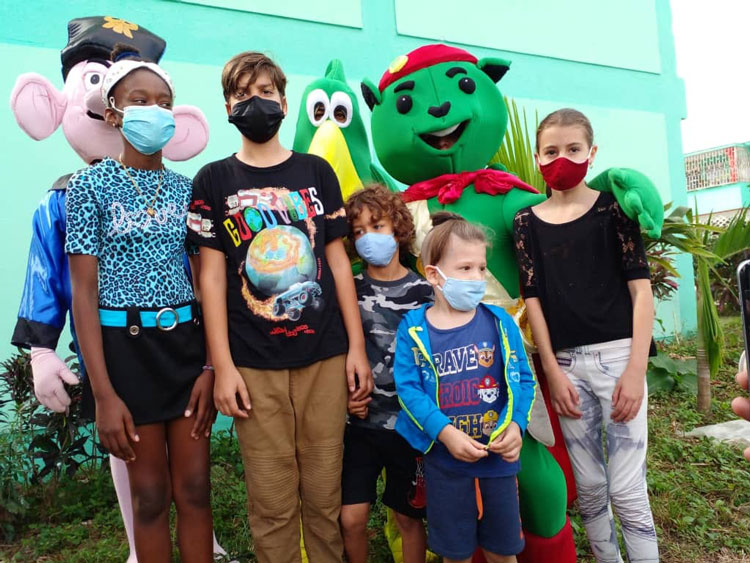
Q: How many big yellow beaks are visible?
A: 1